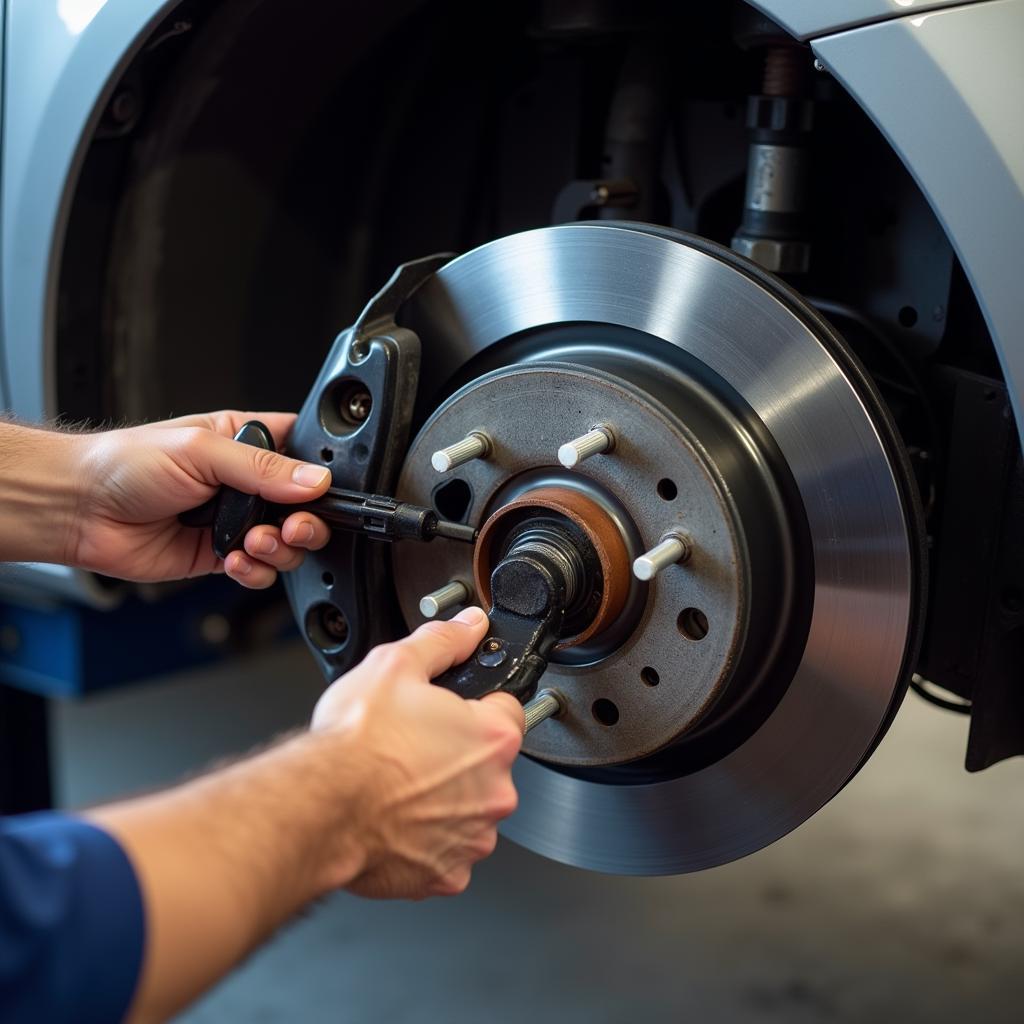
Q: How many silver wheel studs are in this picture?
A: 5